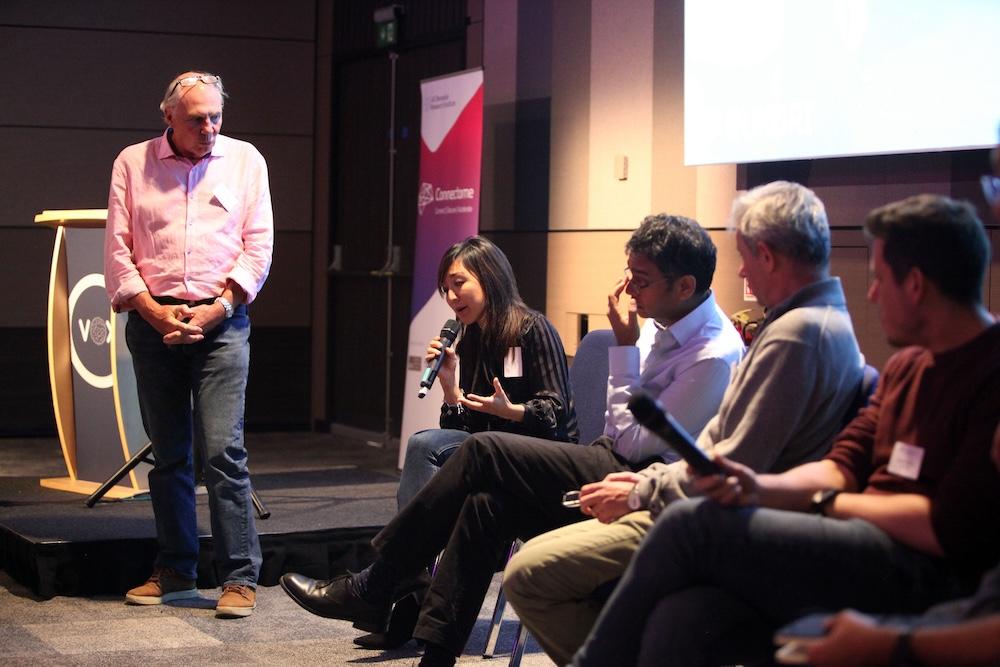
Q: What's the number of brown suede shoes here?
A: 2